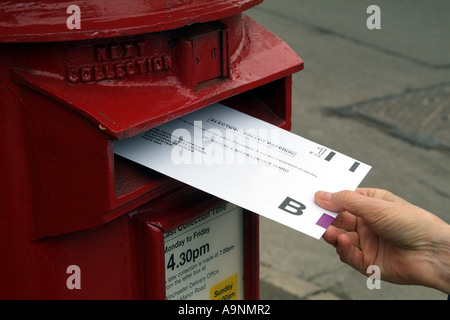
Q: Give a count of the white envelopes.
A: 1